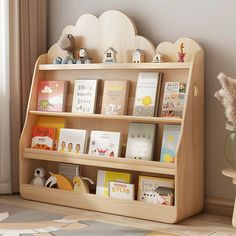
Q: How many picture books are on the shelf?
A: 14